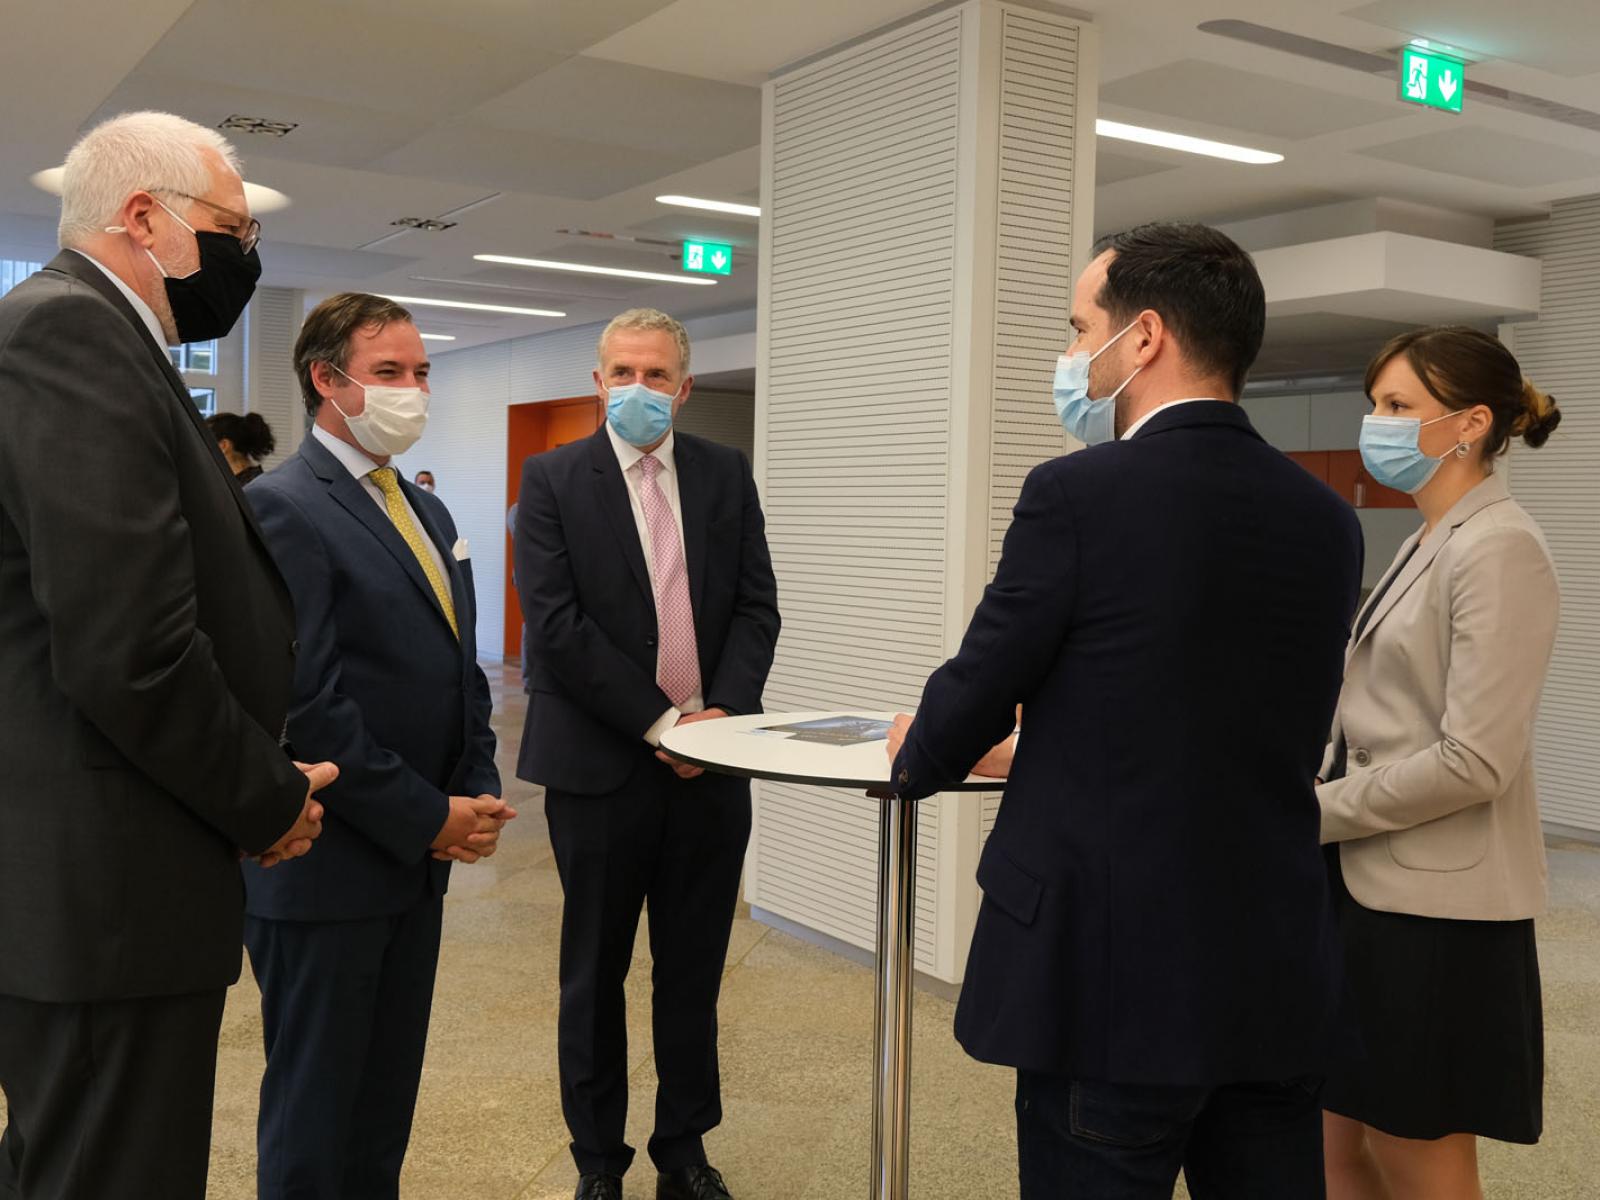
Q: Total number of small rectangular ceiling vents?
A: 2